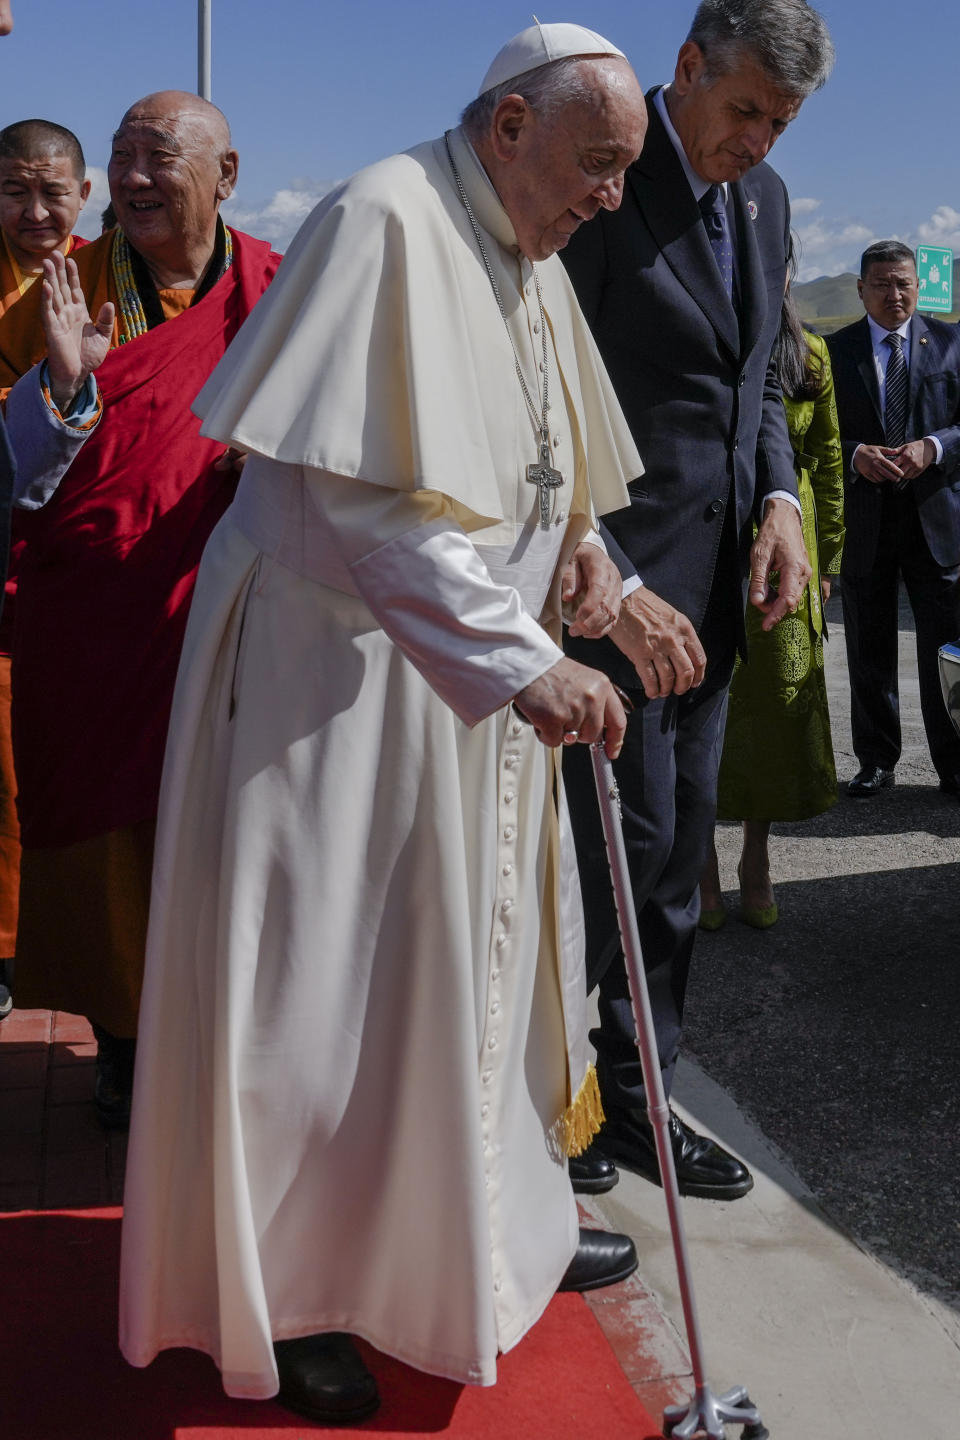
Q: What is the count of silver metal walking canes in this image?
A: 1